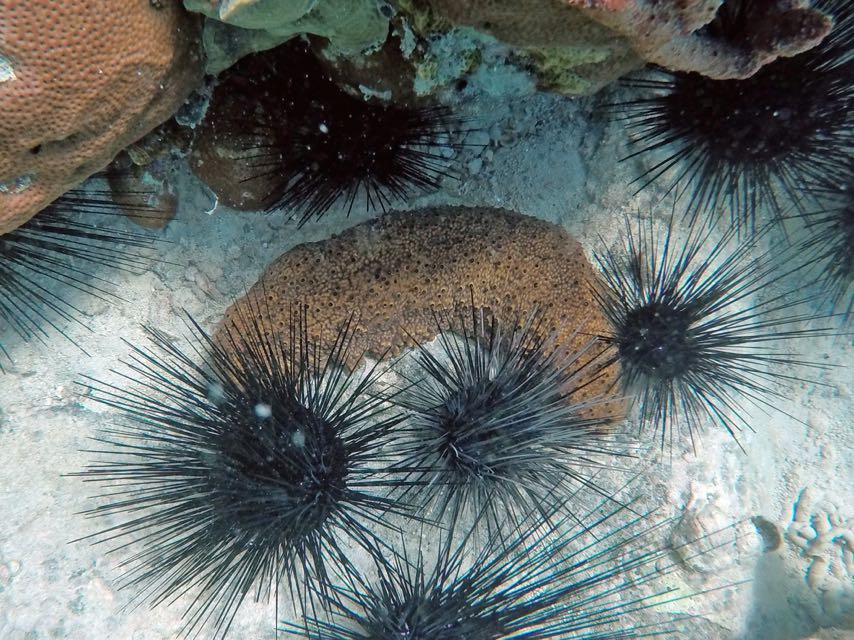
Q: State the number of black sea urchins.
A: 8